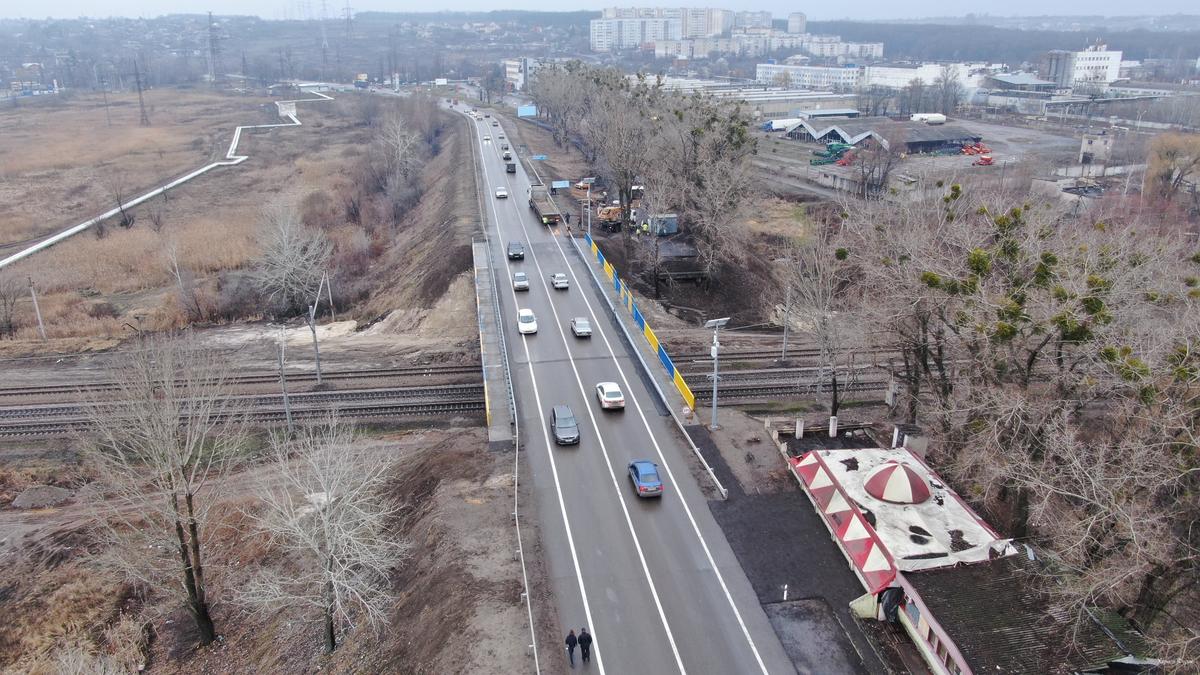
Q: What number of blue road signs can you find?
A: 3